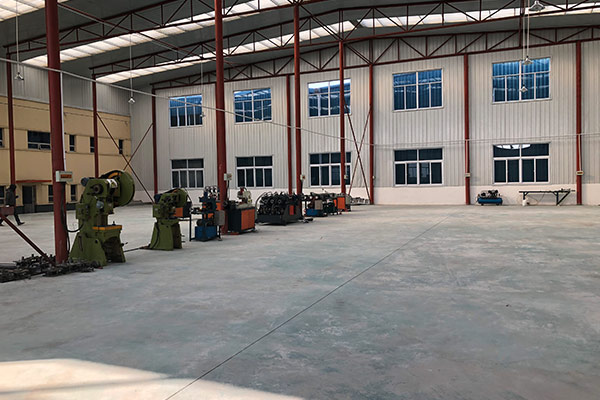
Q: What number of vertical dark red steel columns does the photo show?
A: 11